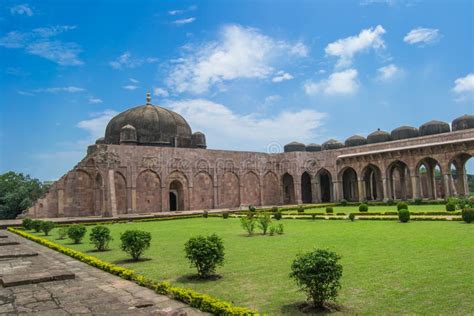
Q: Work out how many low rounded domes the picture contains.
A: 8